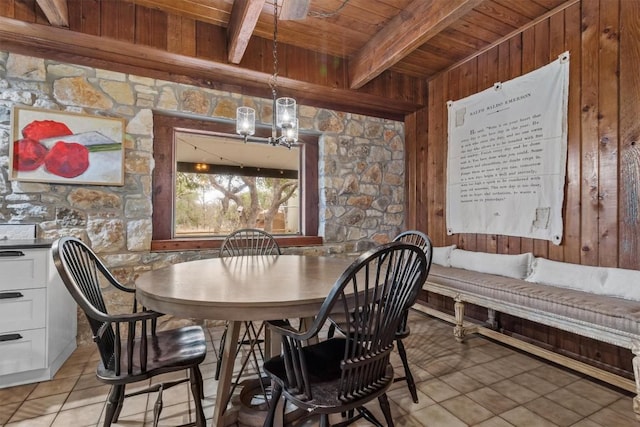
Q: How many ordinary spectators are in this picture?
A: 0